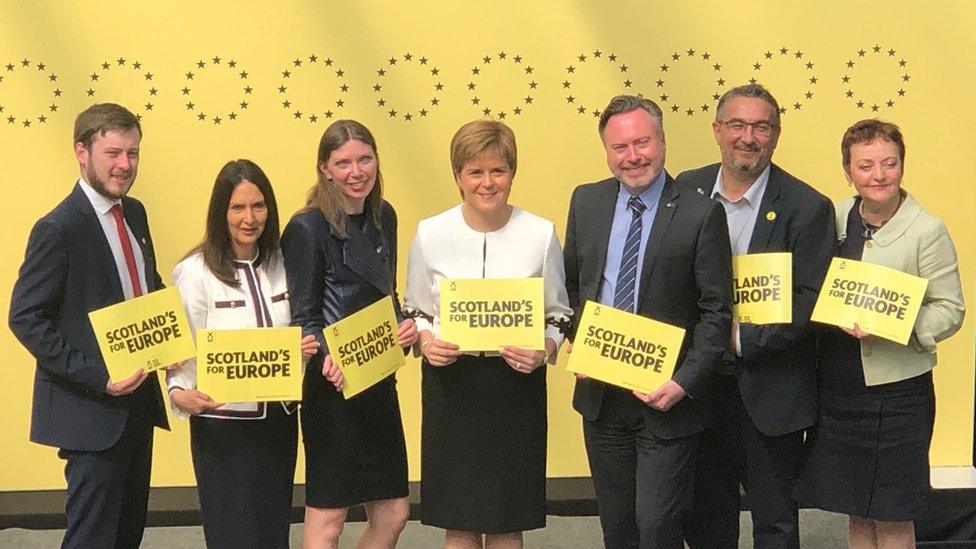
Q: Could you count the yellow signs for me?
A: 7